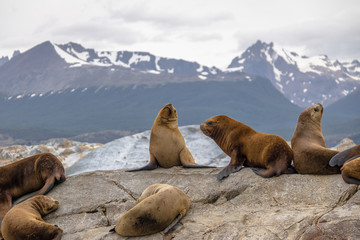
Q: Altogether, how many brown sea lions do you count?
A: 7